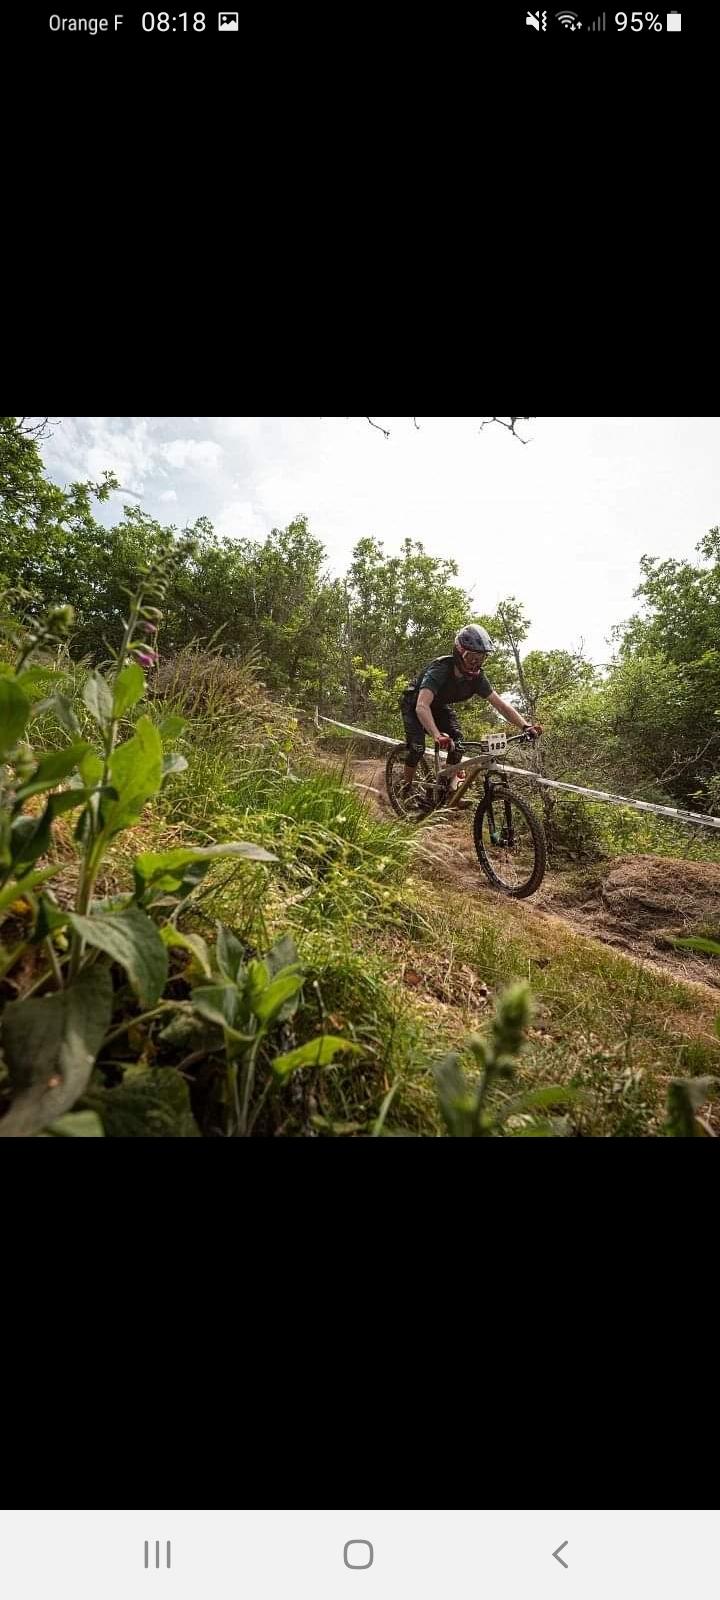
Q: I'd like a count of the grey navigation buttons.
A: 3